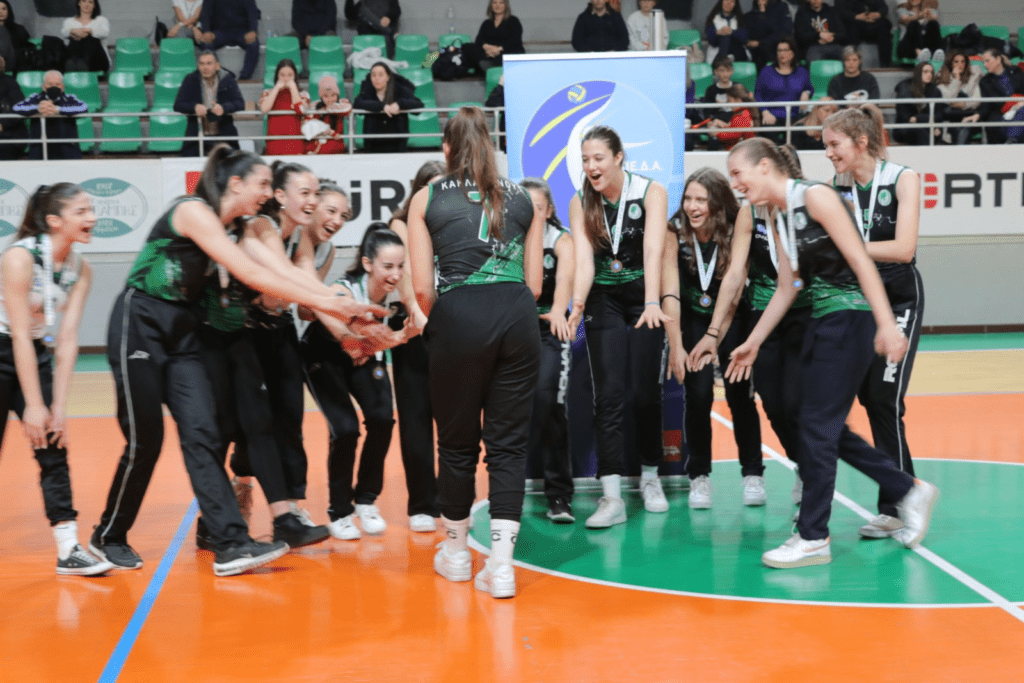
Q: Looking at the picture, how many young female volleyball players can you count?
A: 13